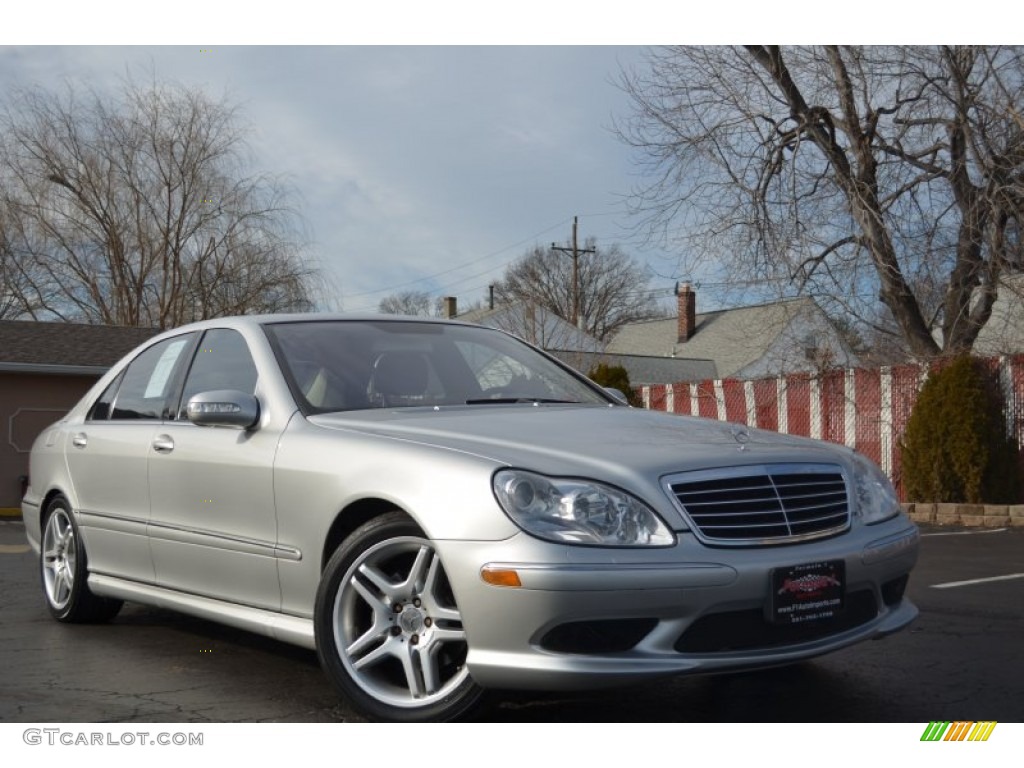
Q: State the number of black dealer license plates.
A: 1